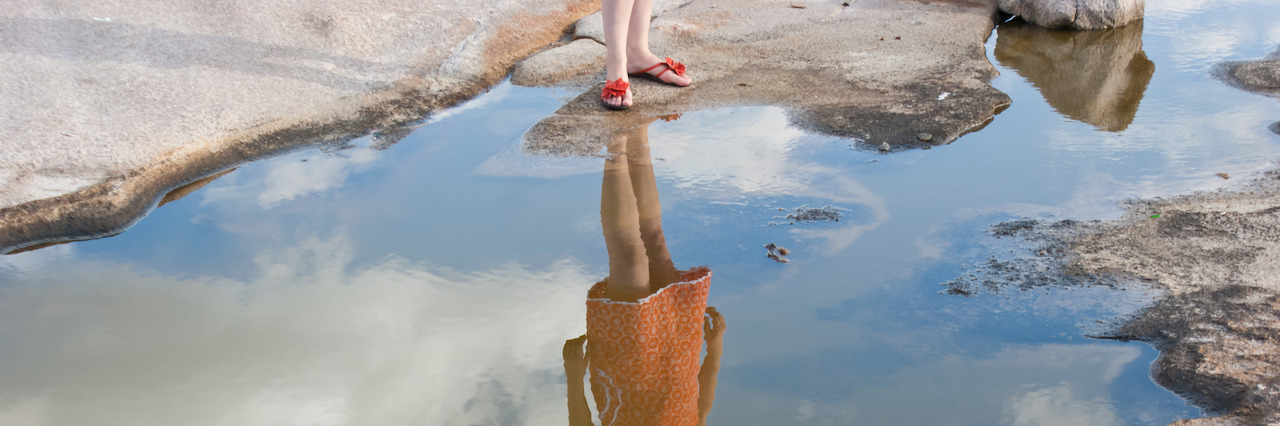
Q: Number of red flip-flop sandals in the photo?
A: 2